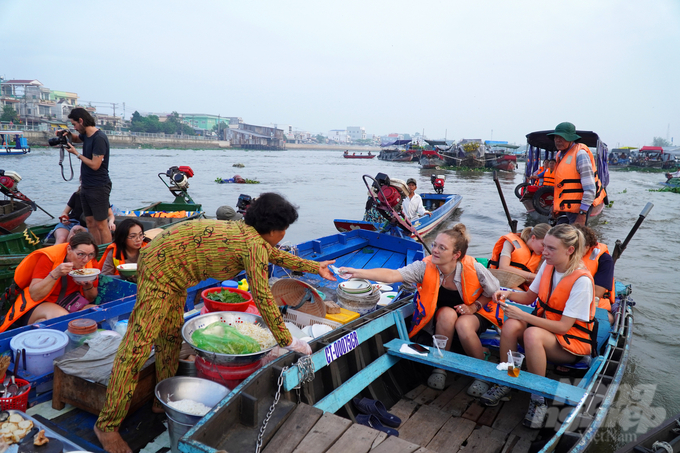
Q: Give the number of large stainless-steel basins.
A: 2